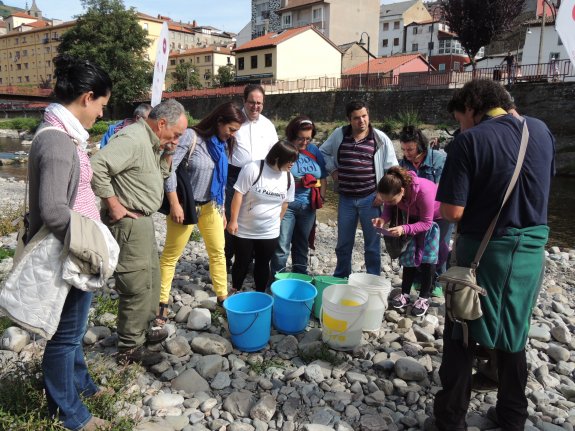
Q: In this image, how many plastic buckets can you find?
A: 6